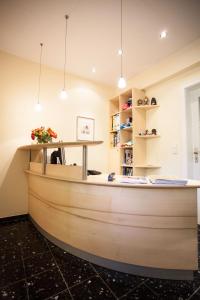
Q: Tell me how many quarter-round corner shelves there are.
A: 3